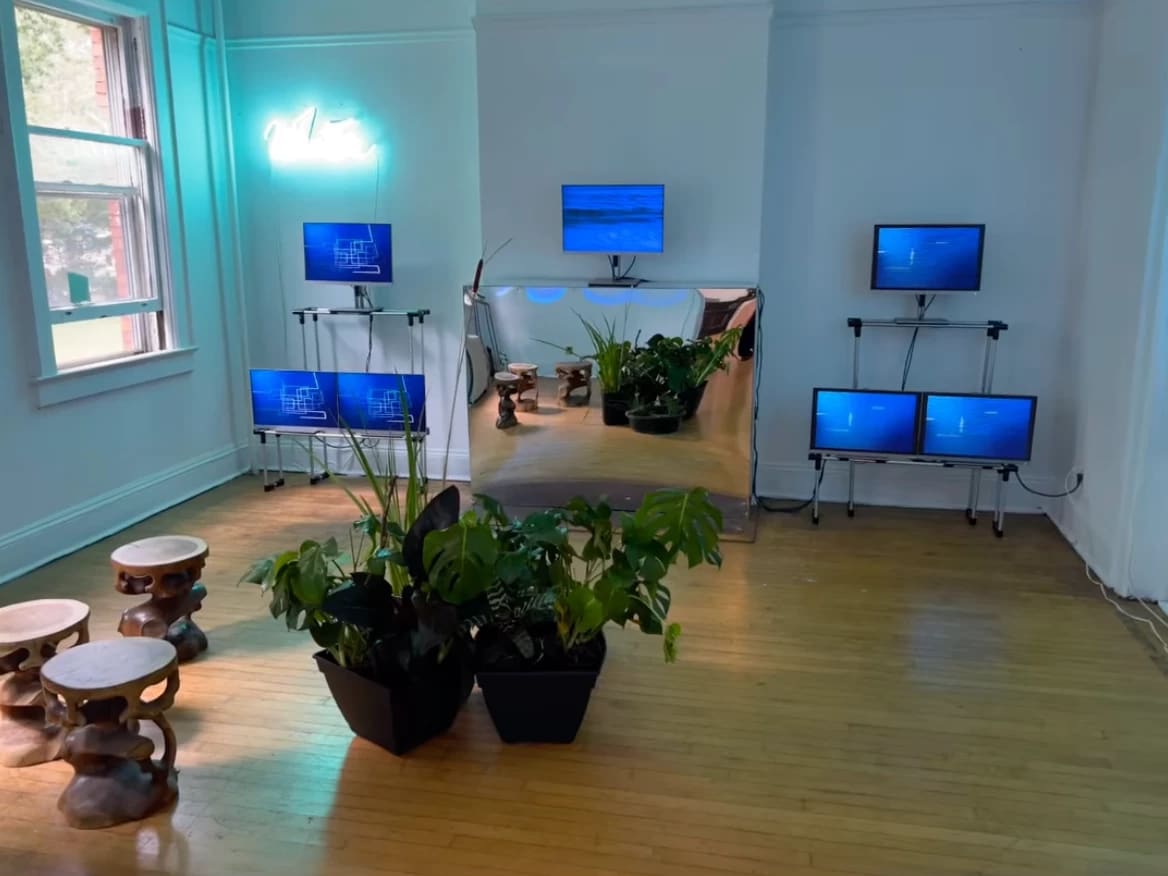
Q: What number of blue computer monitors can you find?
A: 7